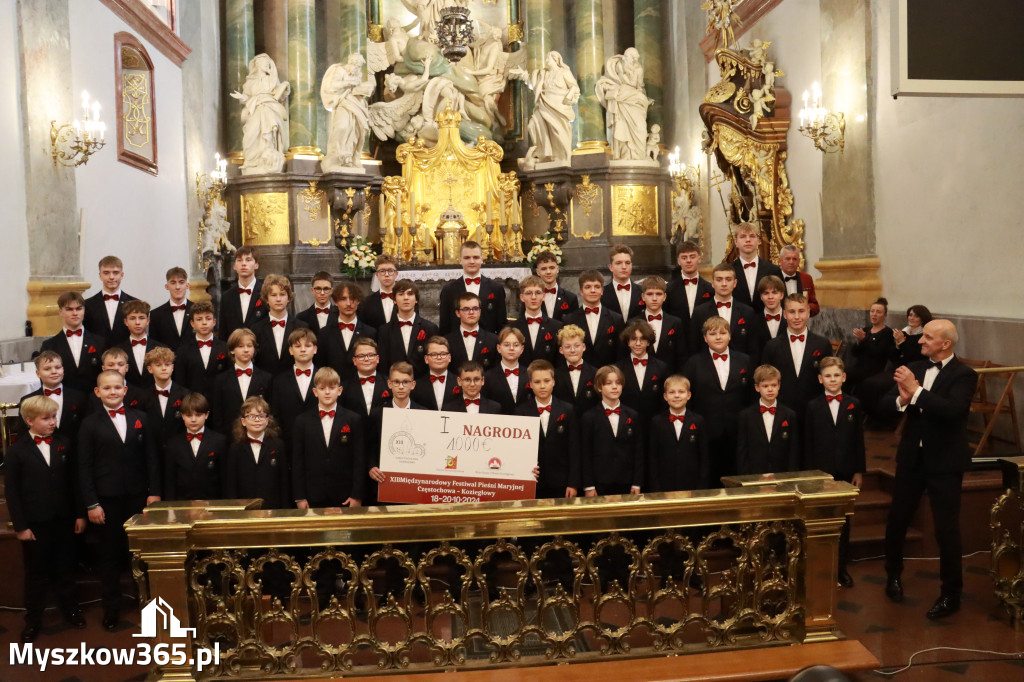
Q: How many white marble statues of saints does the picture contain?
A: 4